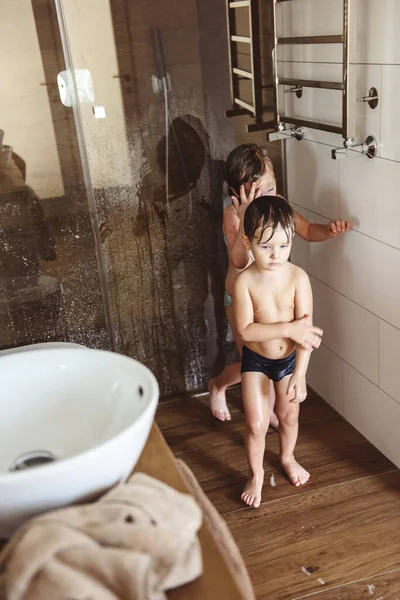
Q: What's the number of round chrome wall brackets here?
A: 4